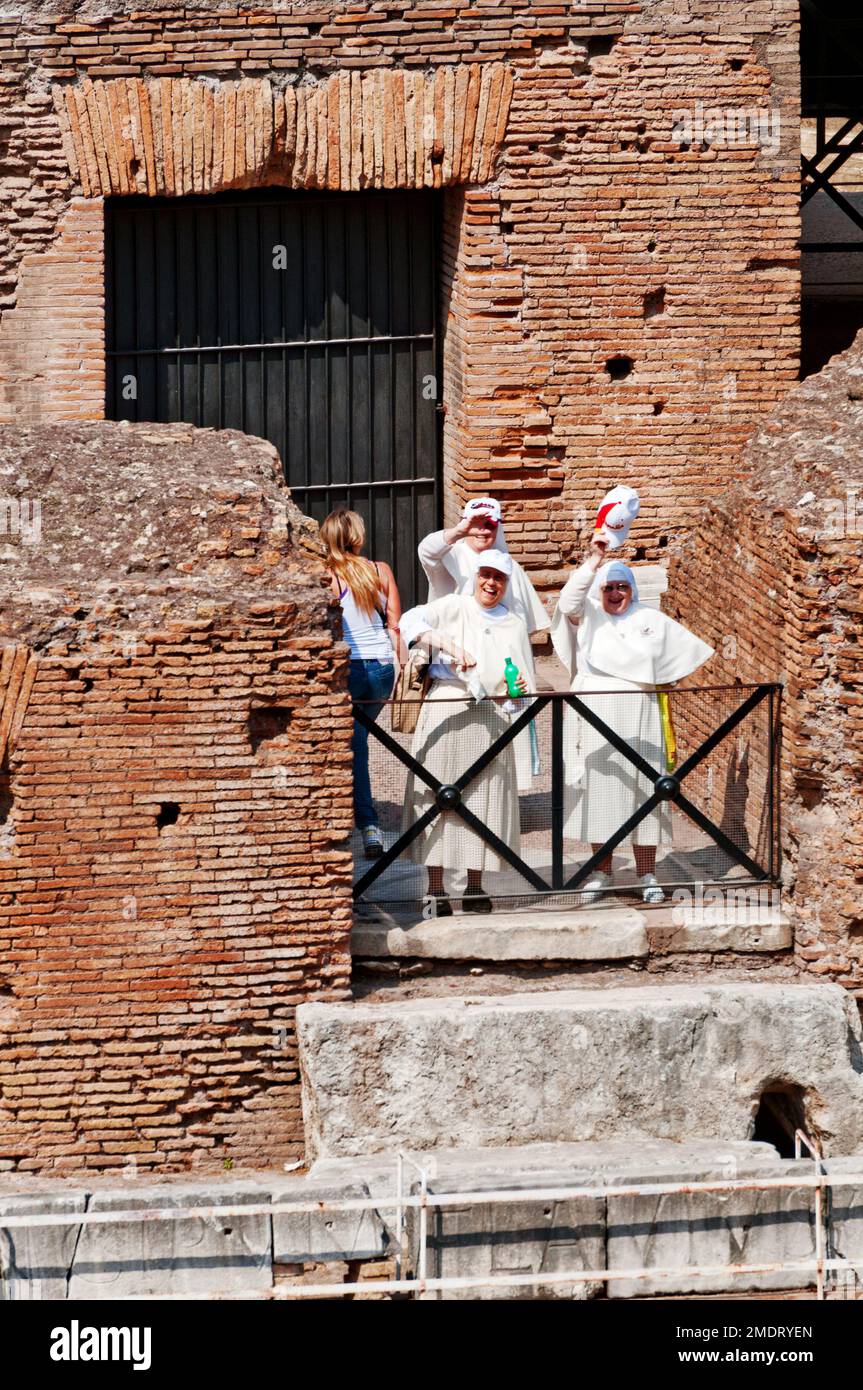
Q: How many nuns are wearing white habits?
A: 3